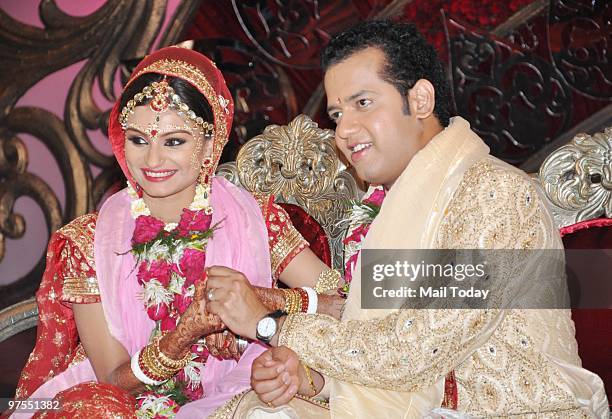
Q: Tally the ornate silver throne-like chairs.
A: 2